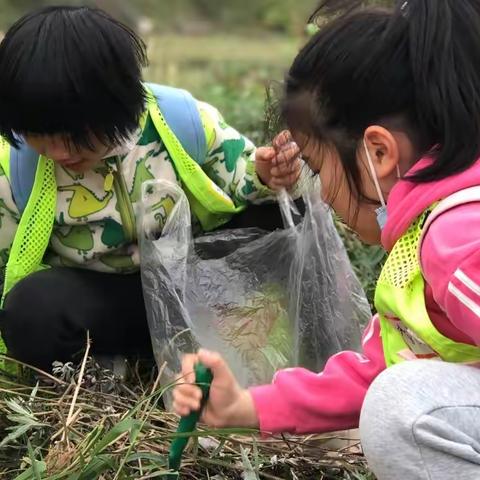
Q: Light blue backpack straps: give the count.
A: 2